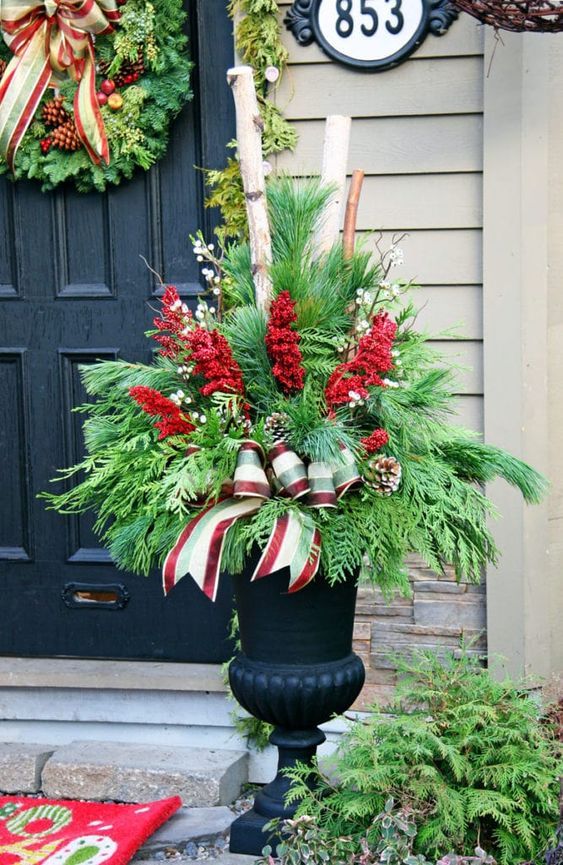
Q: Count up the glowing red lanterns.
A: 0